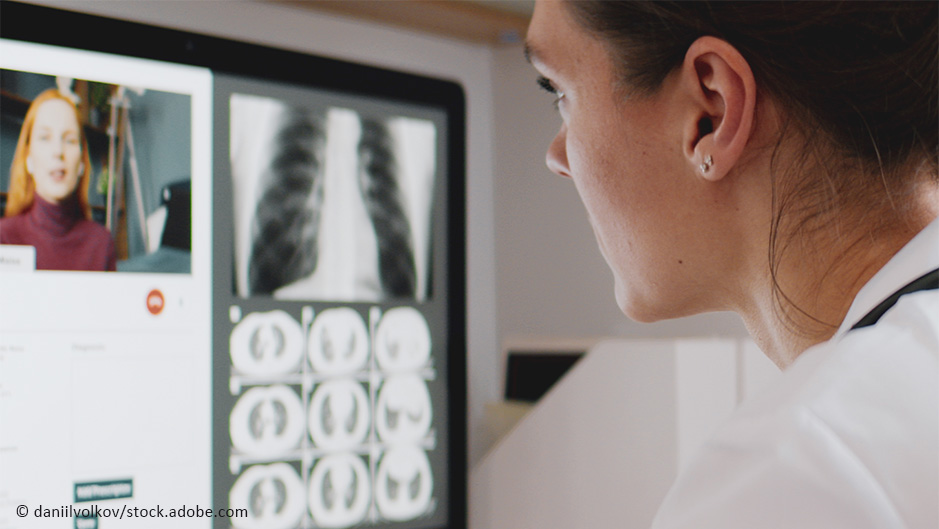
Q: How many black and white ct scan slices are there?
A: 9